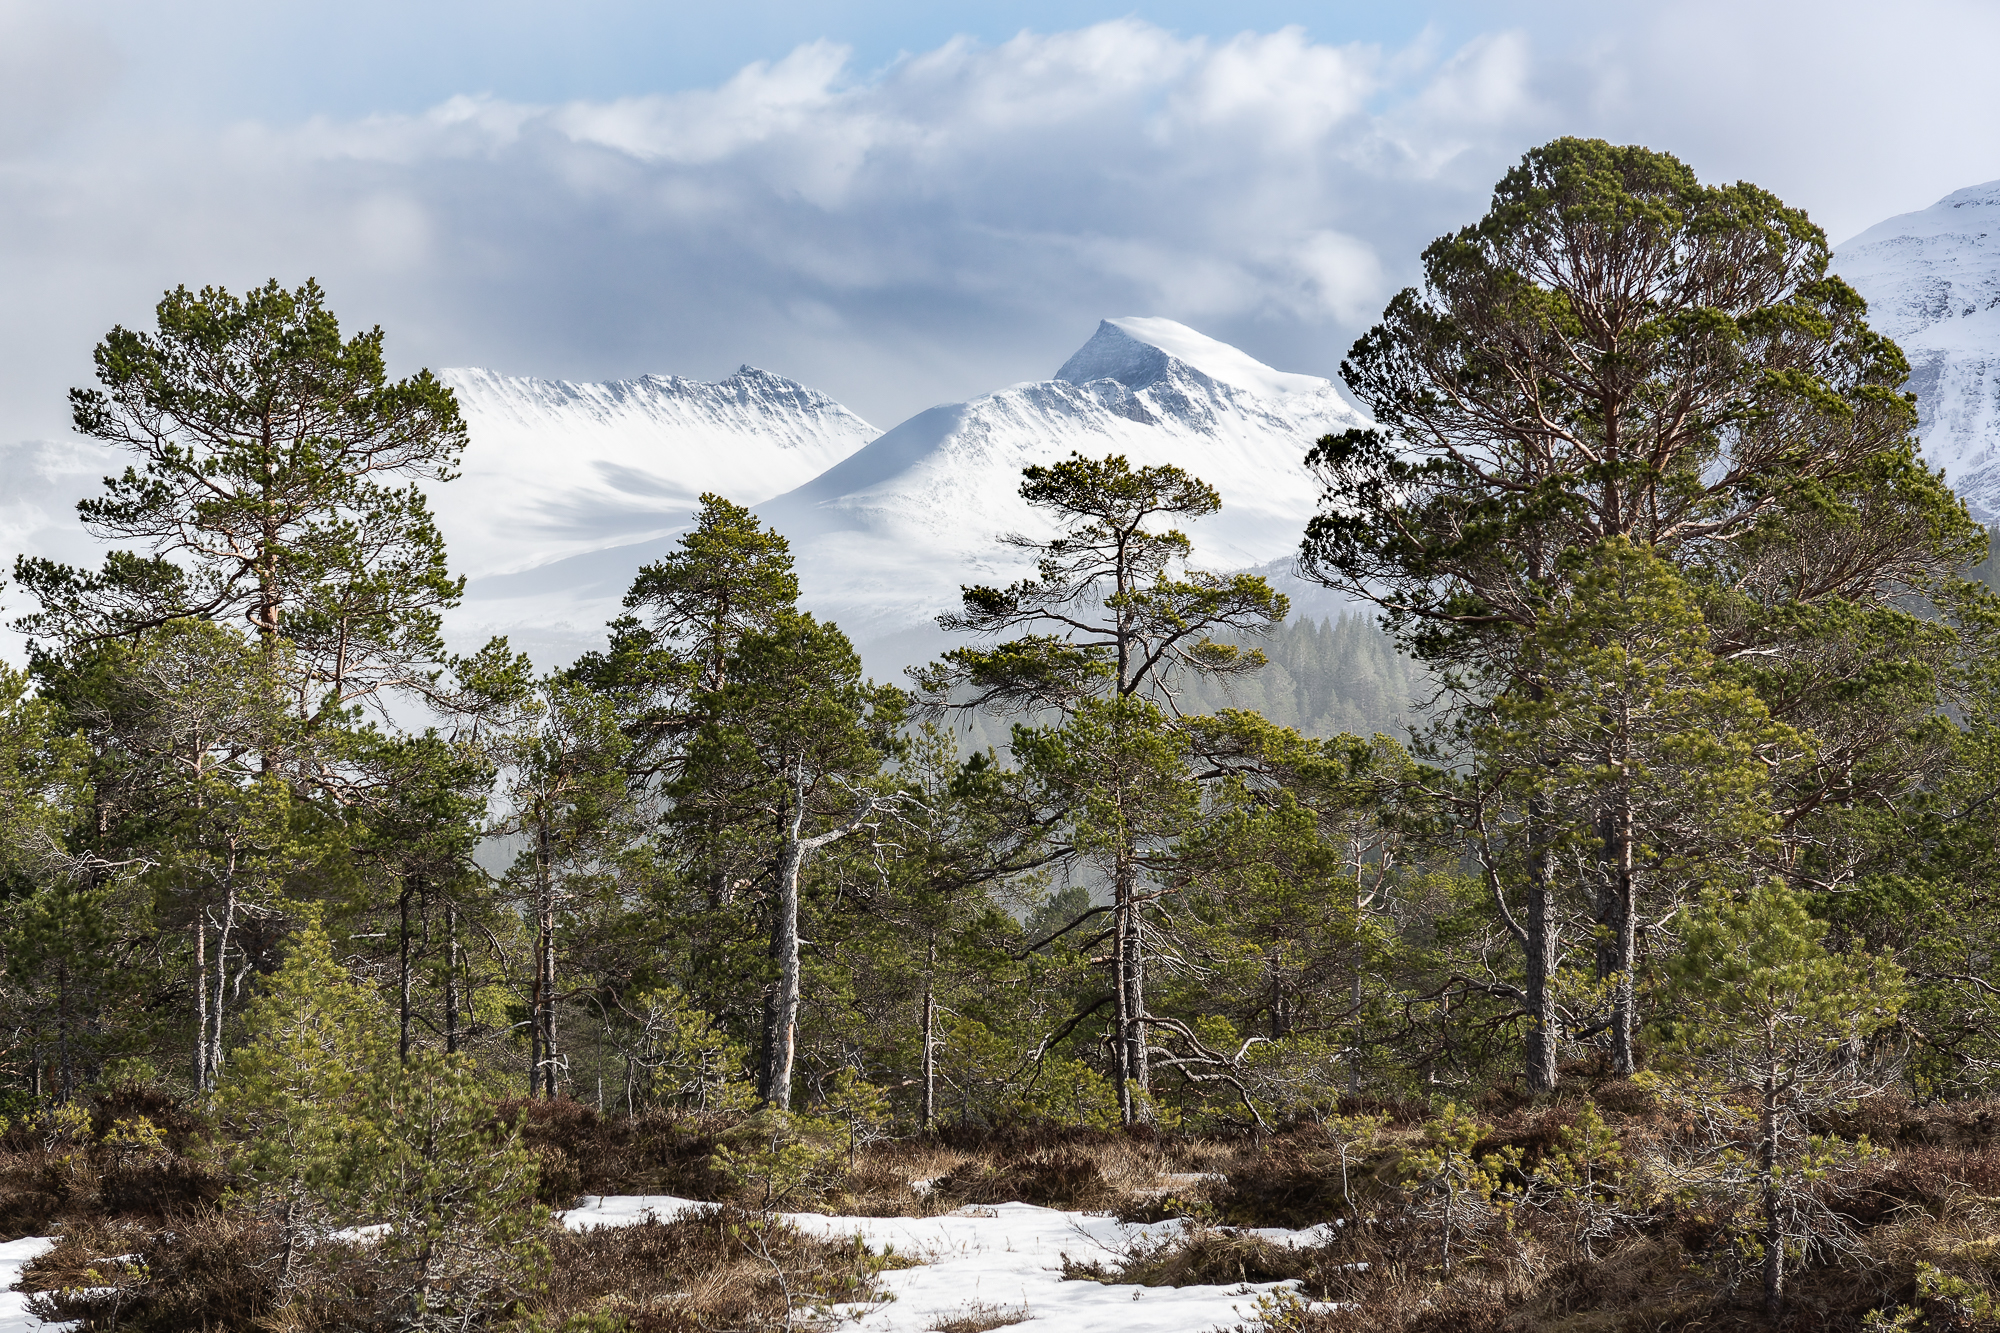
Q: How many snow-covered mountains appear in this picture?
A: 3